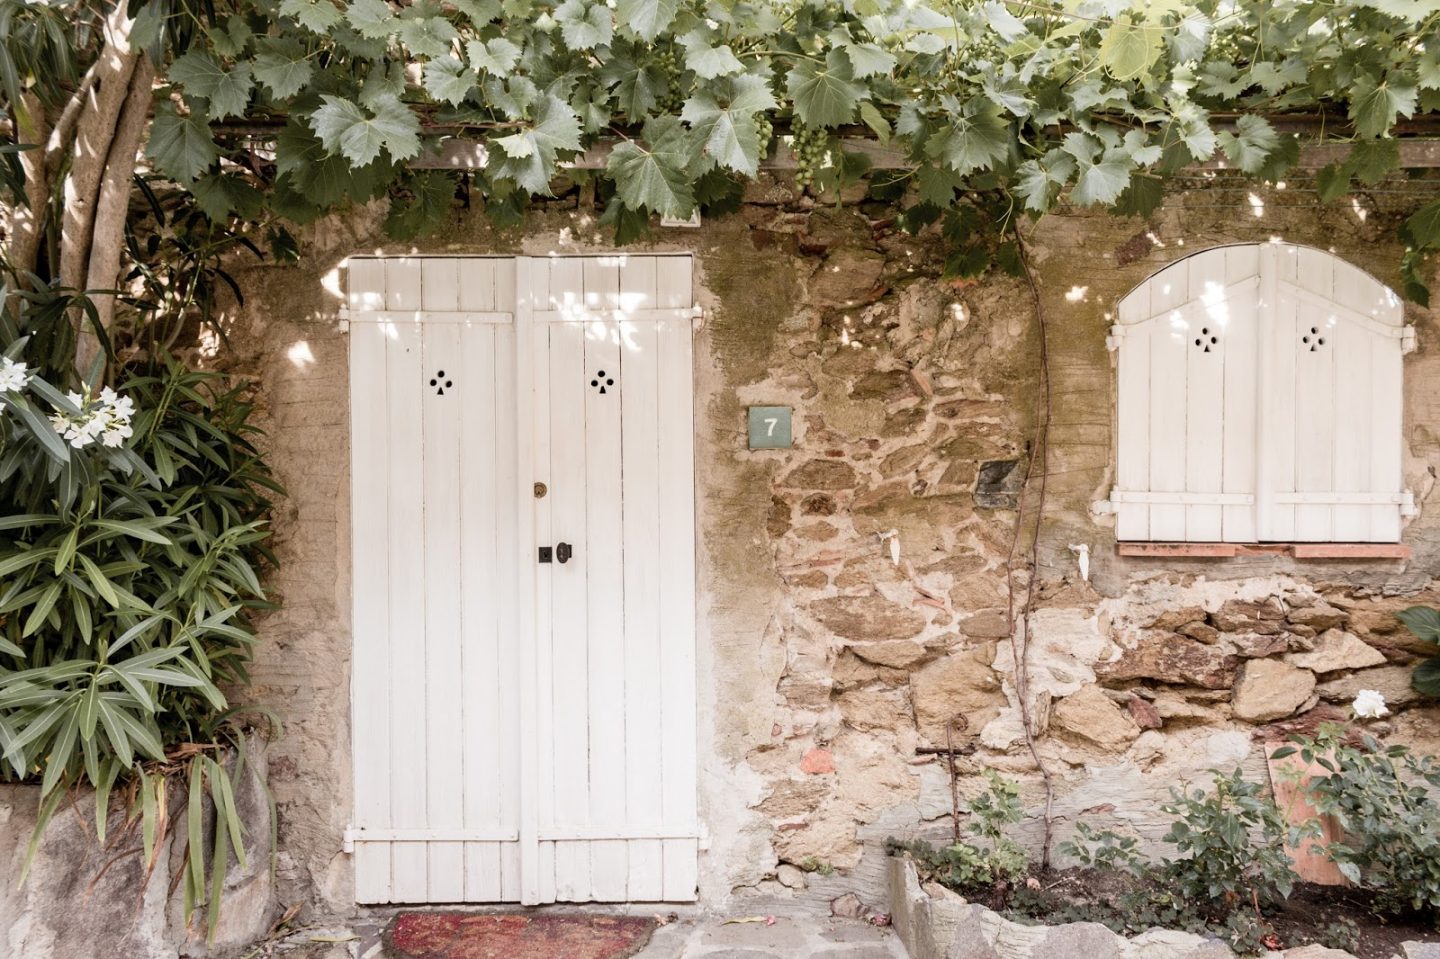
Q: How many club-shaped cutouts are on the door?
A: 2